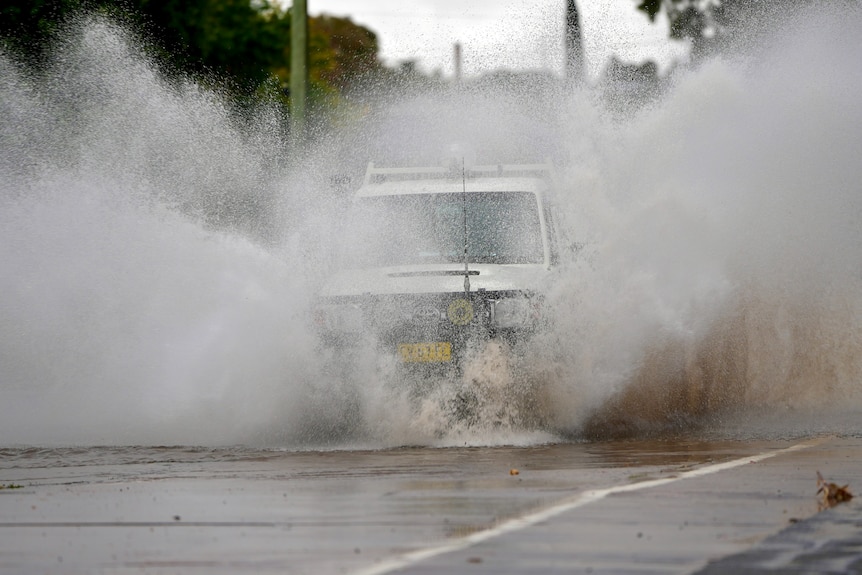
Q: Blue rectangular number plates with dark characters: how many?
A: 0